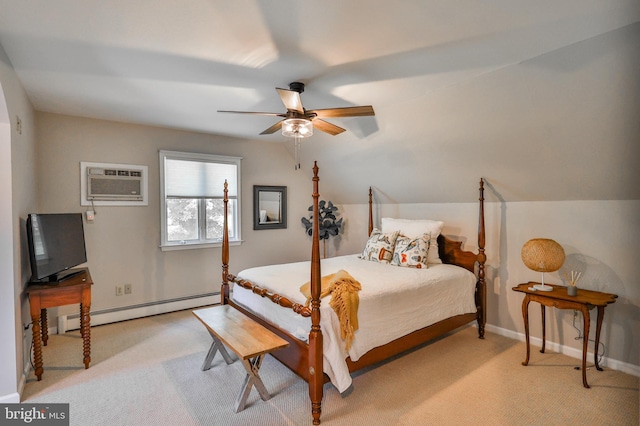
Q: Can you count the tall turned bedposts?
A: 4